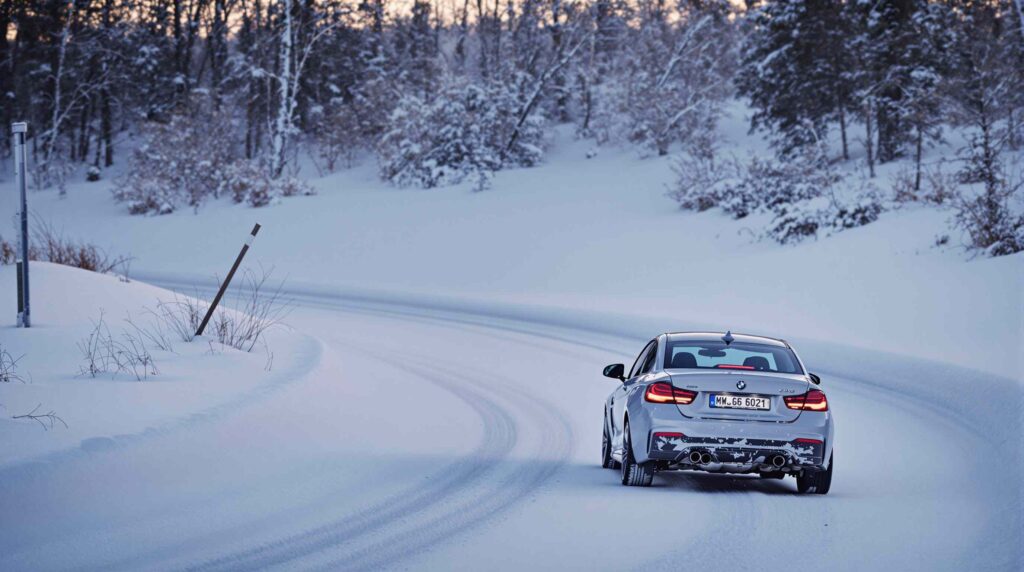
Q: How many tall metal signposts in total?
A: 1